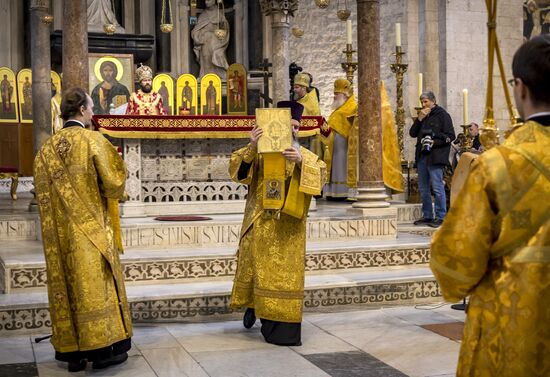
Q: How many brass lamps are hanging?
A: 7